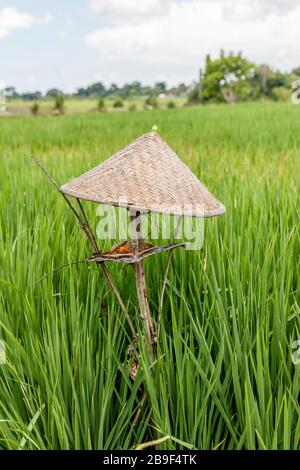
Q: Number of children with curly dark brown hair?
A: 0